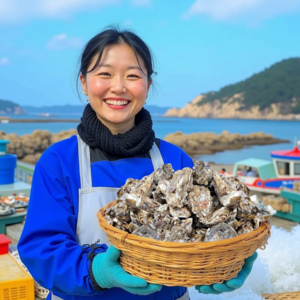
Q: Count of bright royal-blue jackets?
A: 1